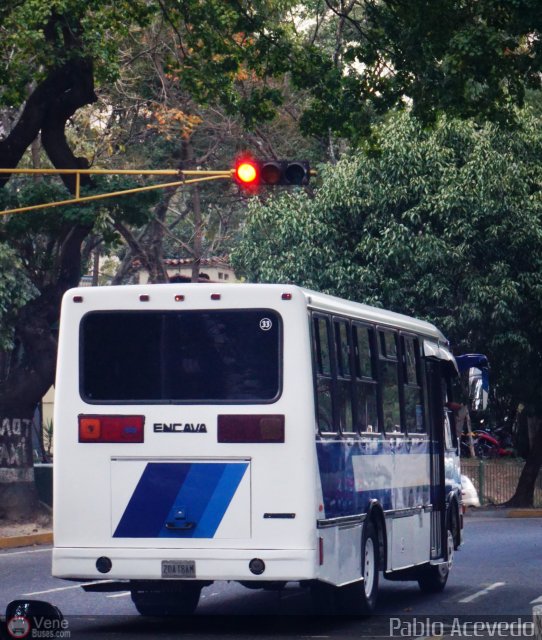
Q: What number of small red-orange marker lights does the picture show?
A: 5